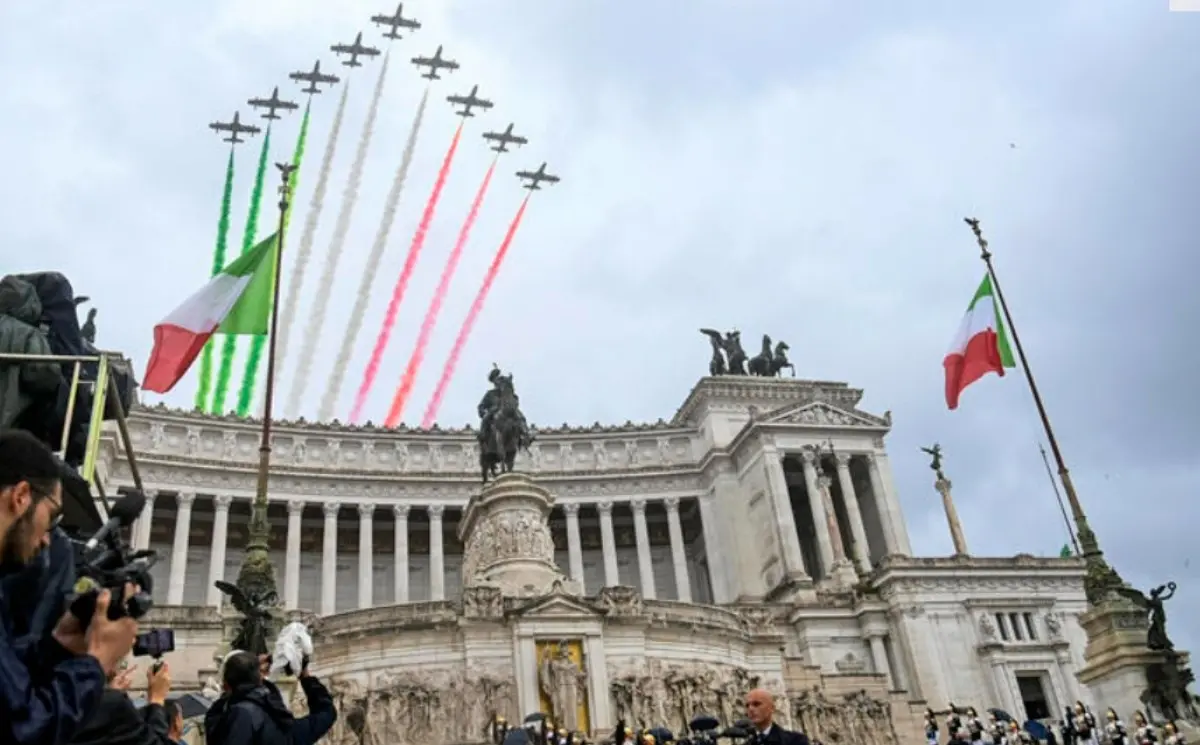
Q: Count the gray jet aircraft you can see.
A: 9